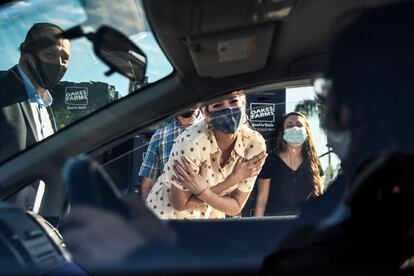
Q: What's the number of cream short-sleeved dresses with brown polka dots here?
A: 1